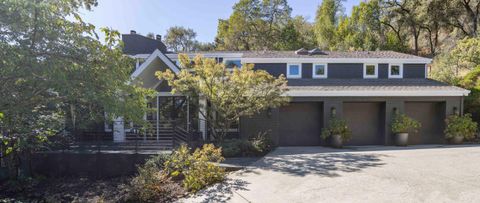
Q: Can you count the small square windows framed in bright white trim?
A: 4